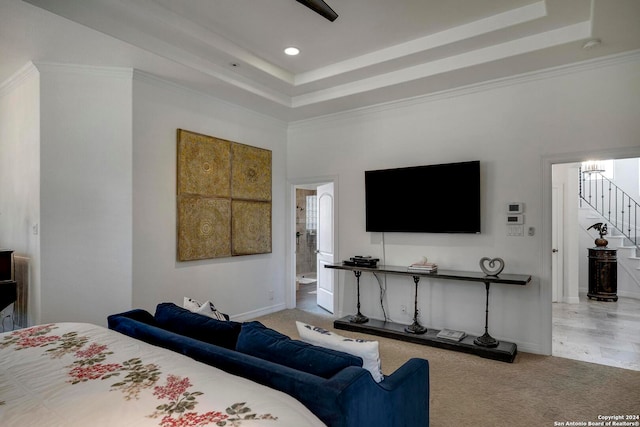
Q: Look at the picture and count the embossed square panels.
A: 4